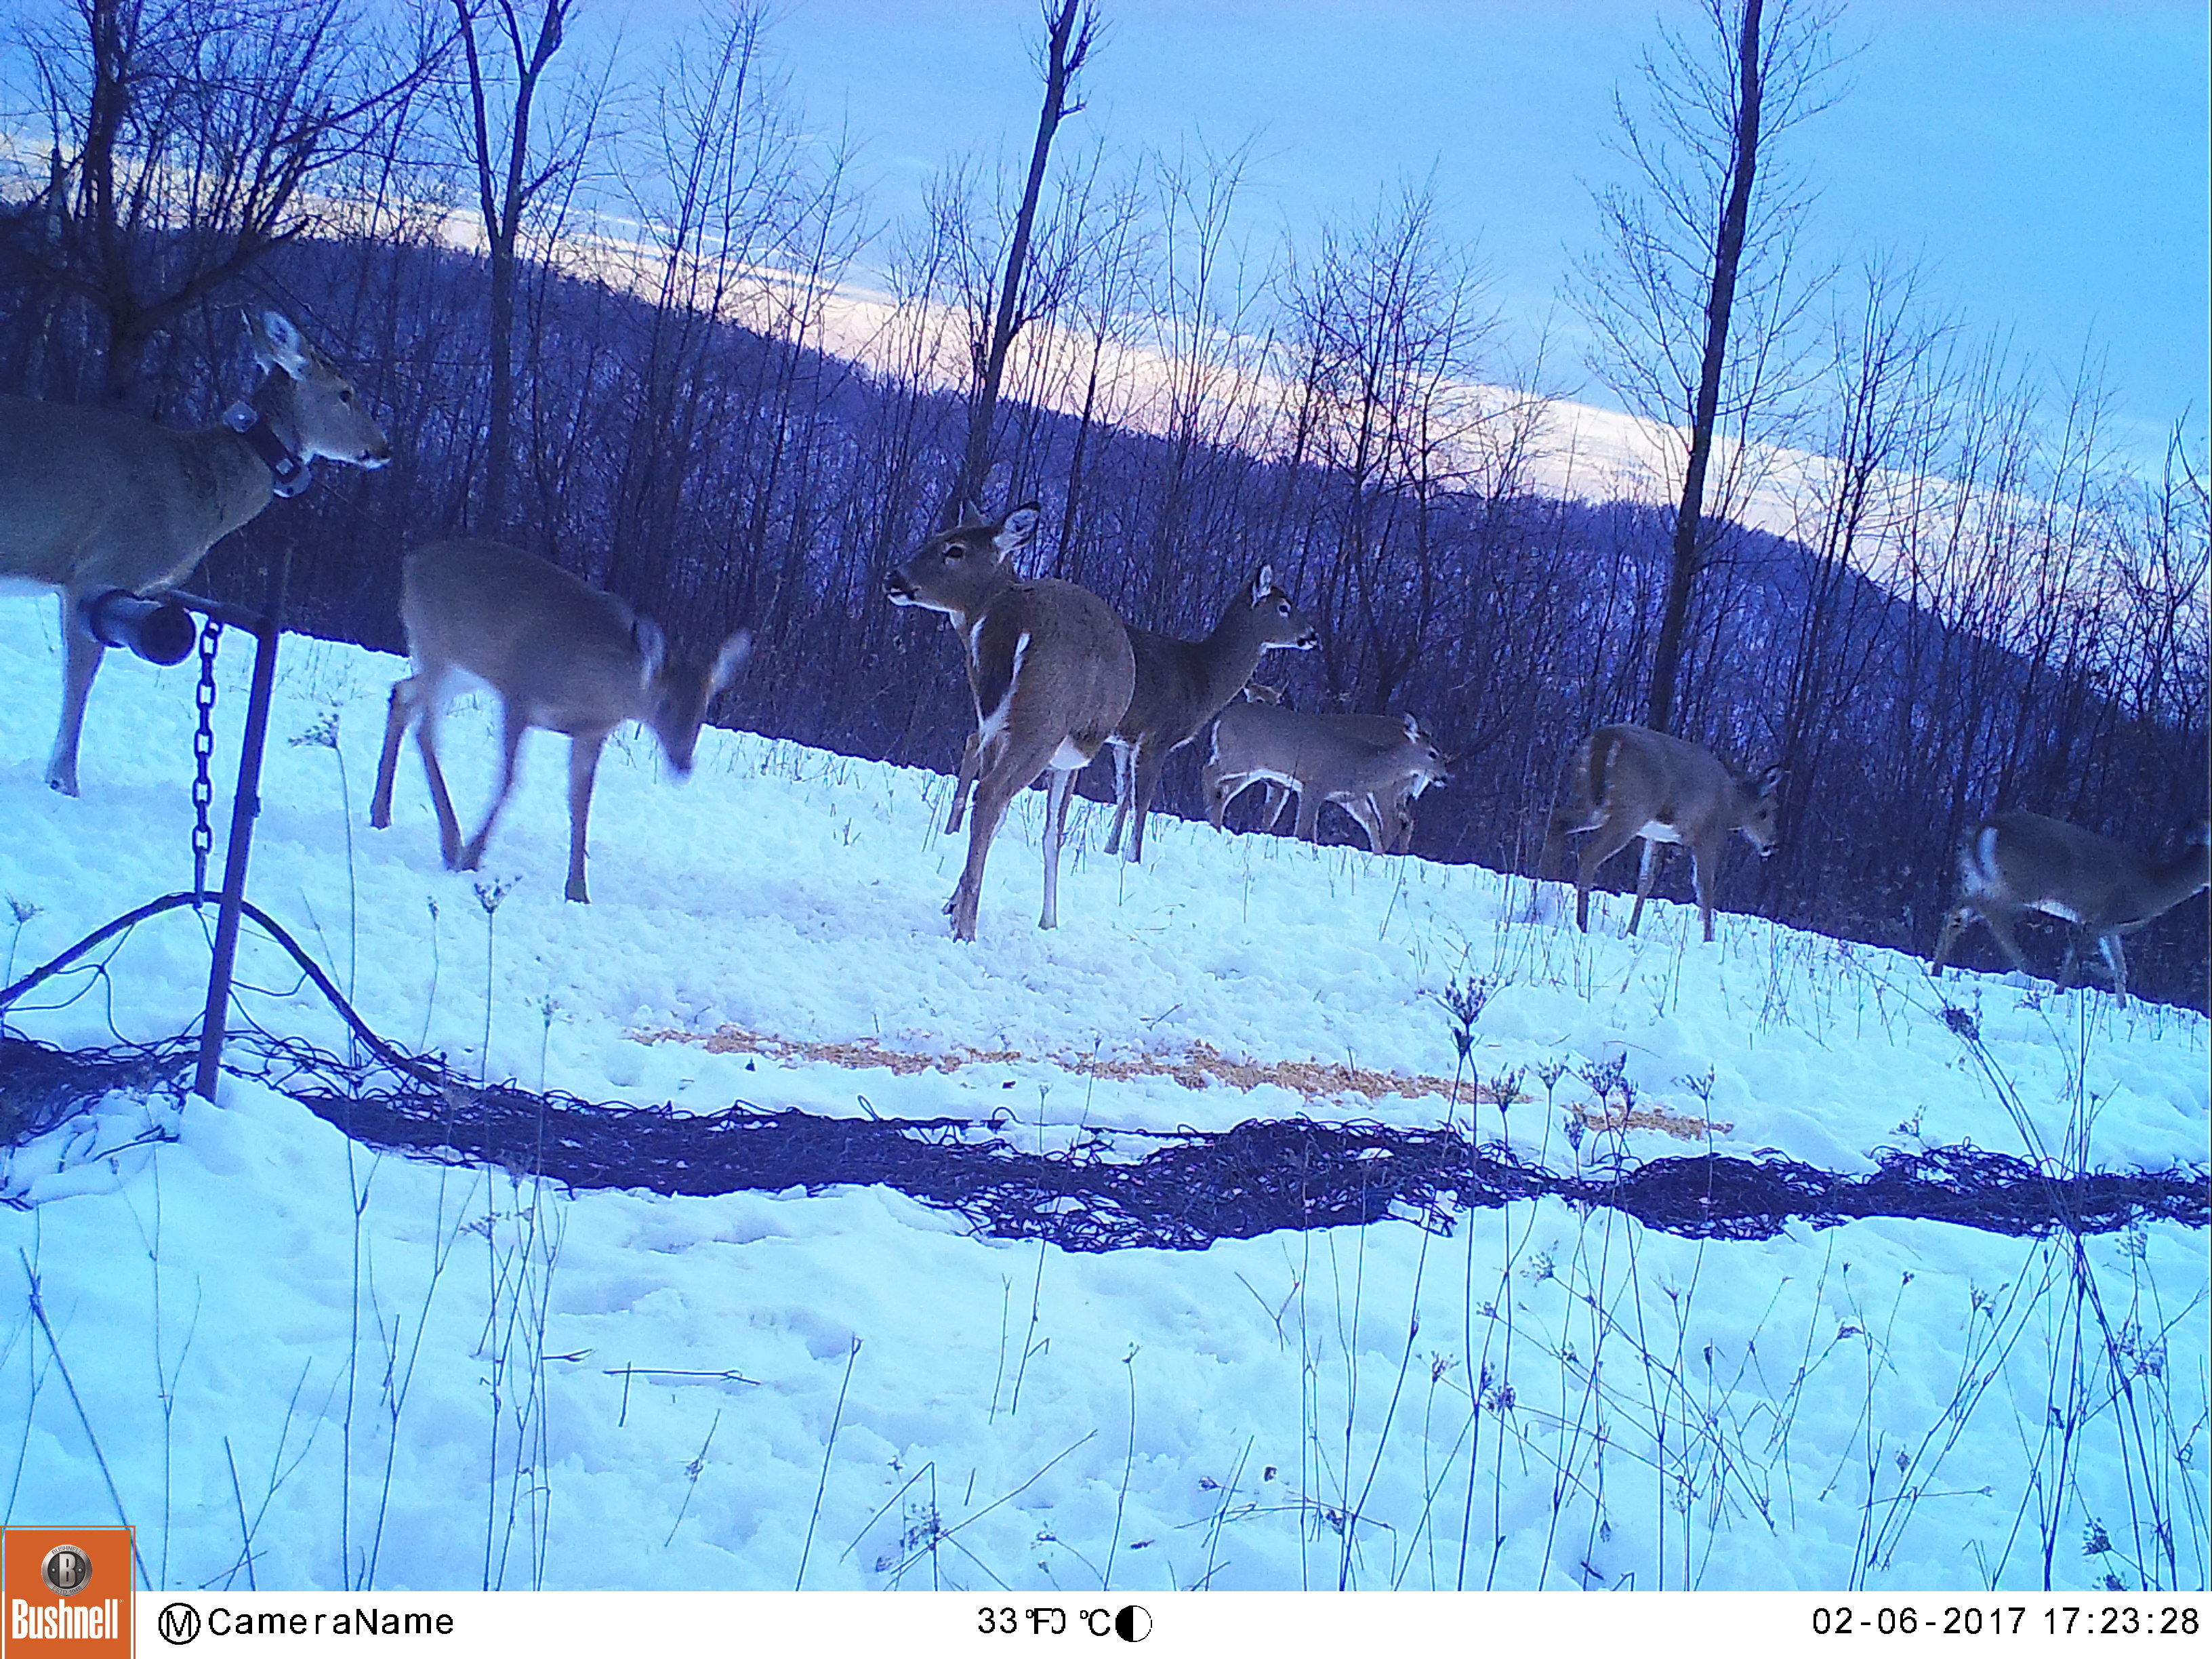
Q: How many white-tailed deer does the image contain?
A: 8